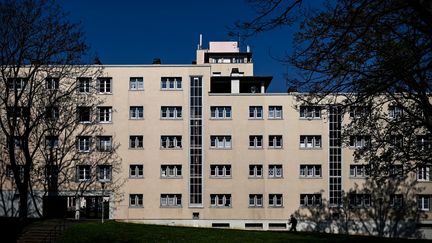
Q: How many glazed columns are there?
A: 2